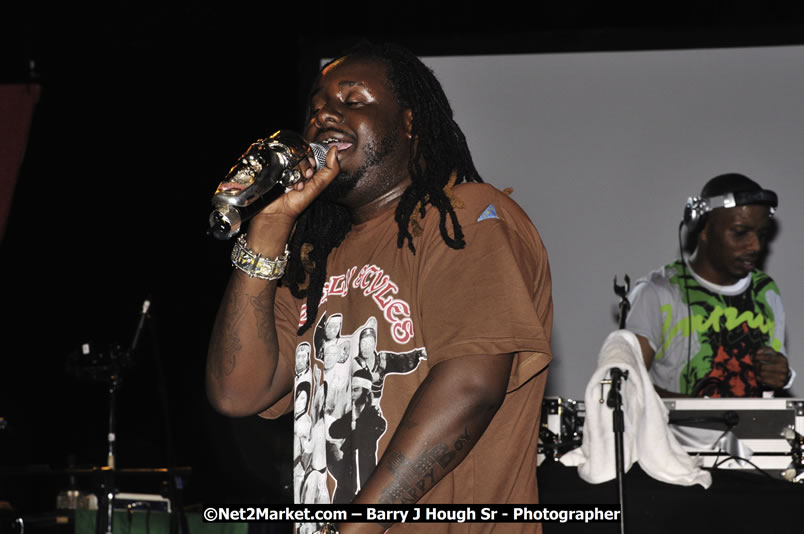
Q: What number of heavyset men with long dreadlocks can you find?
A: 1